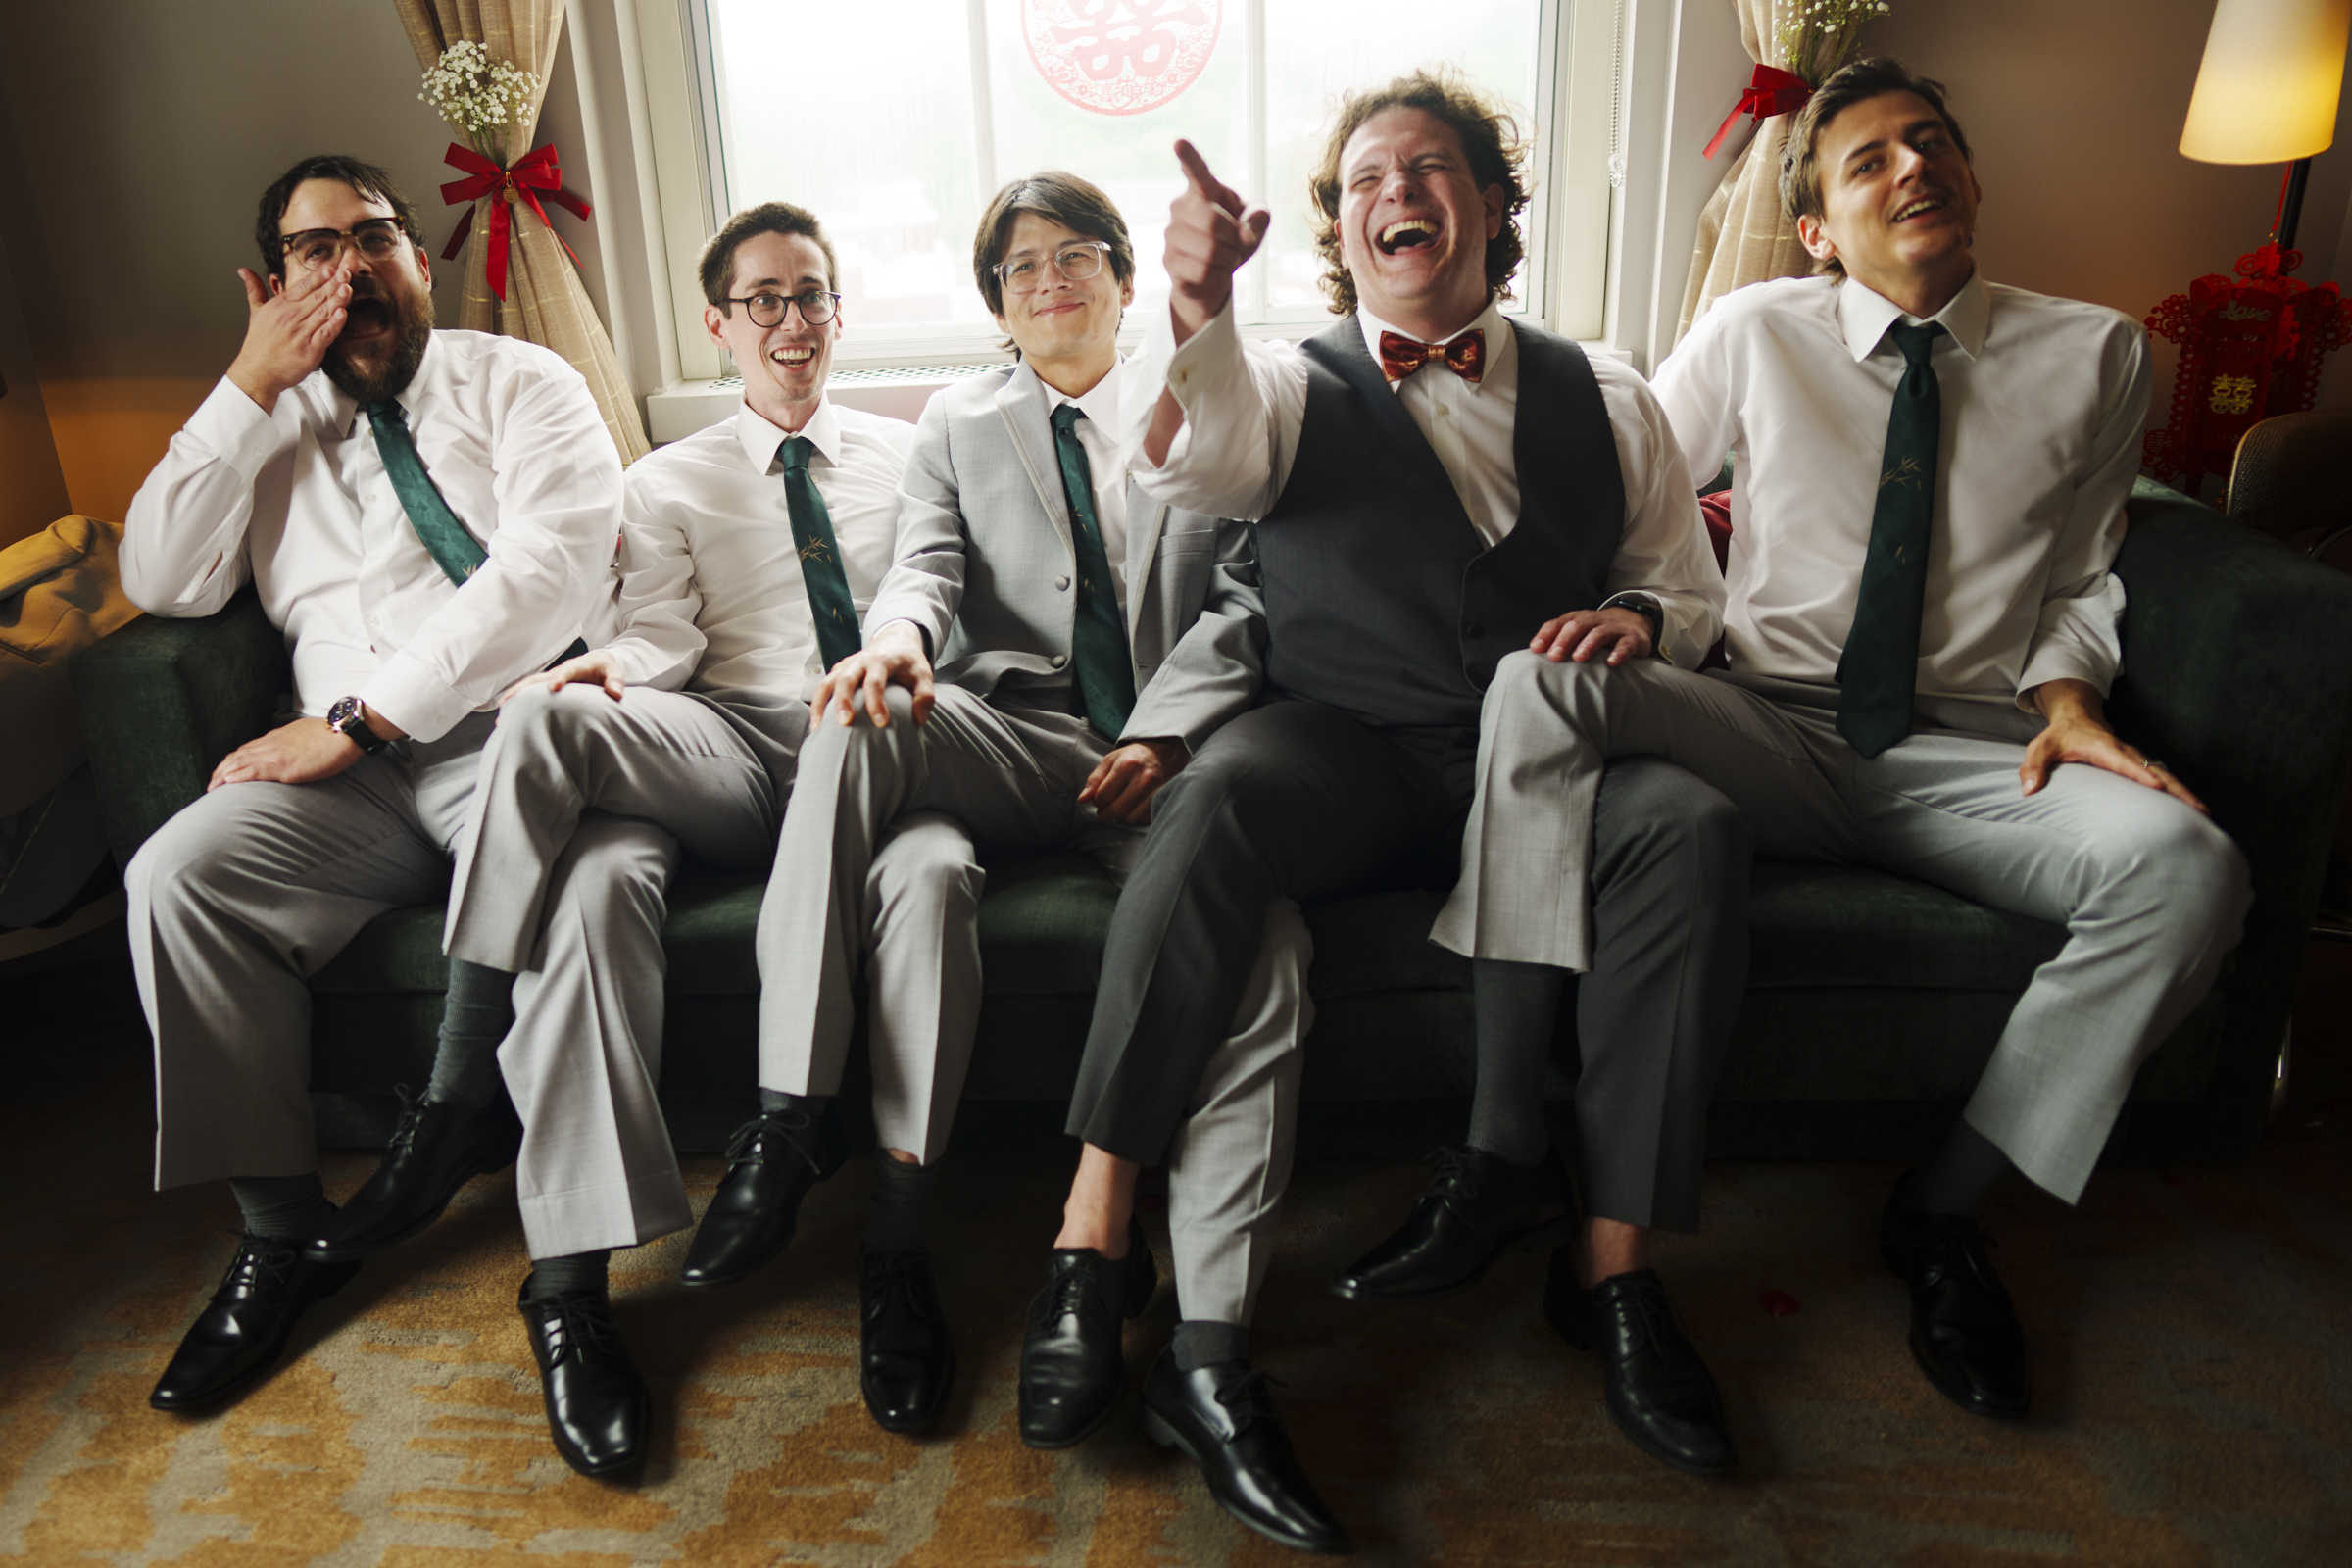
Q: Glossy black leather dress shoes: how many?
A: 10